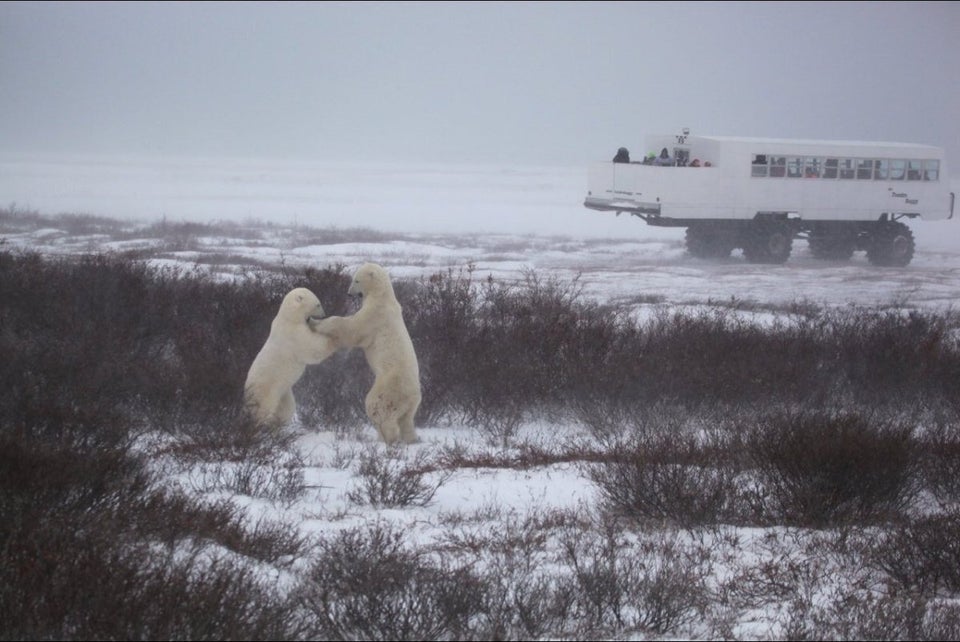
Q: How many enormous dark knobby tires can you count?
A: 4